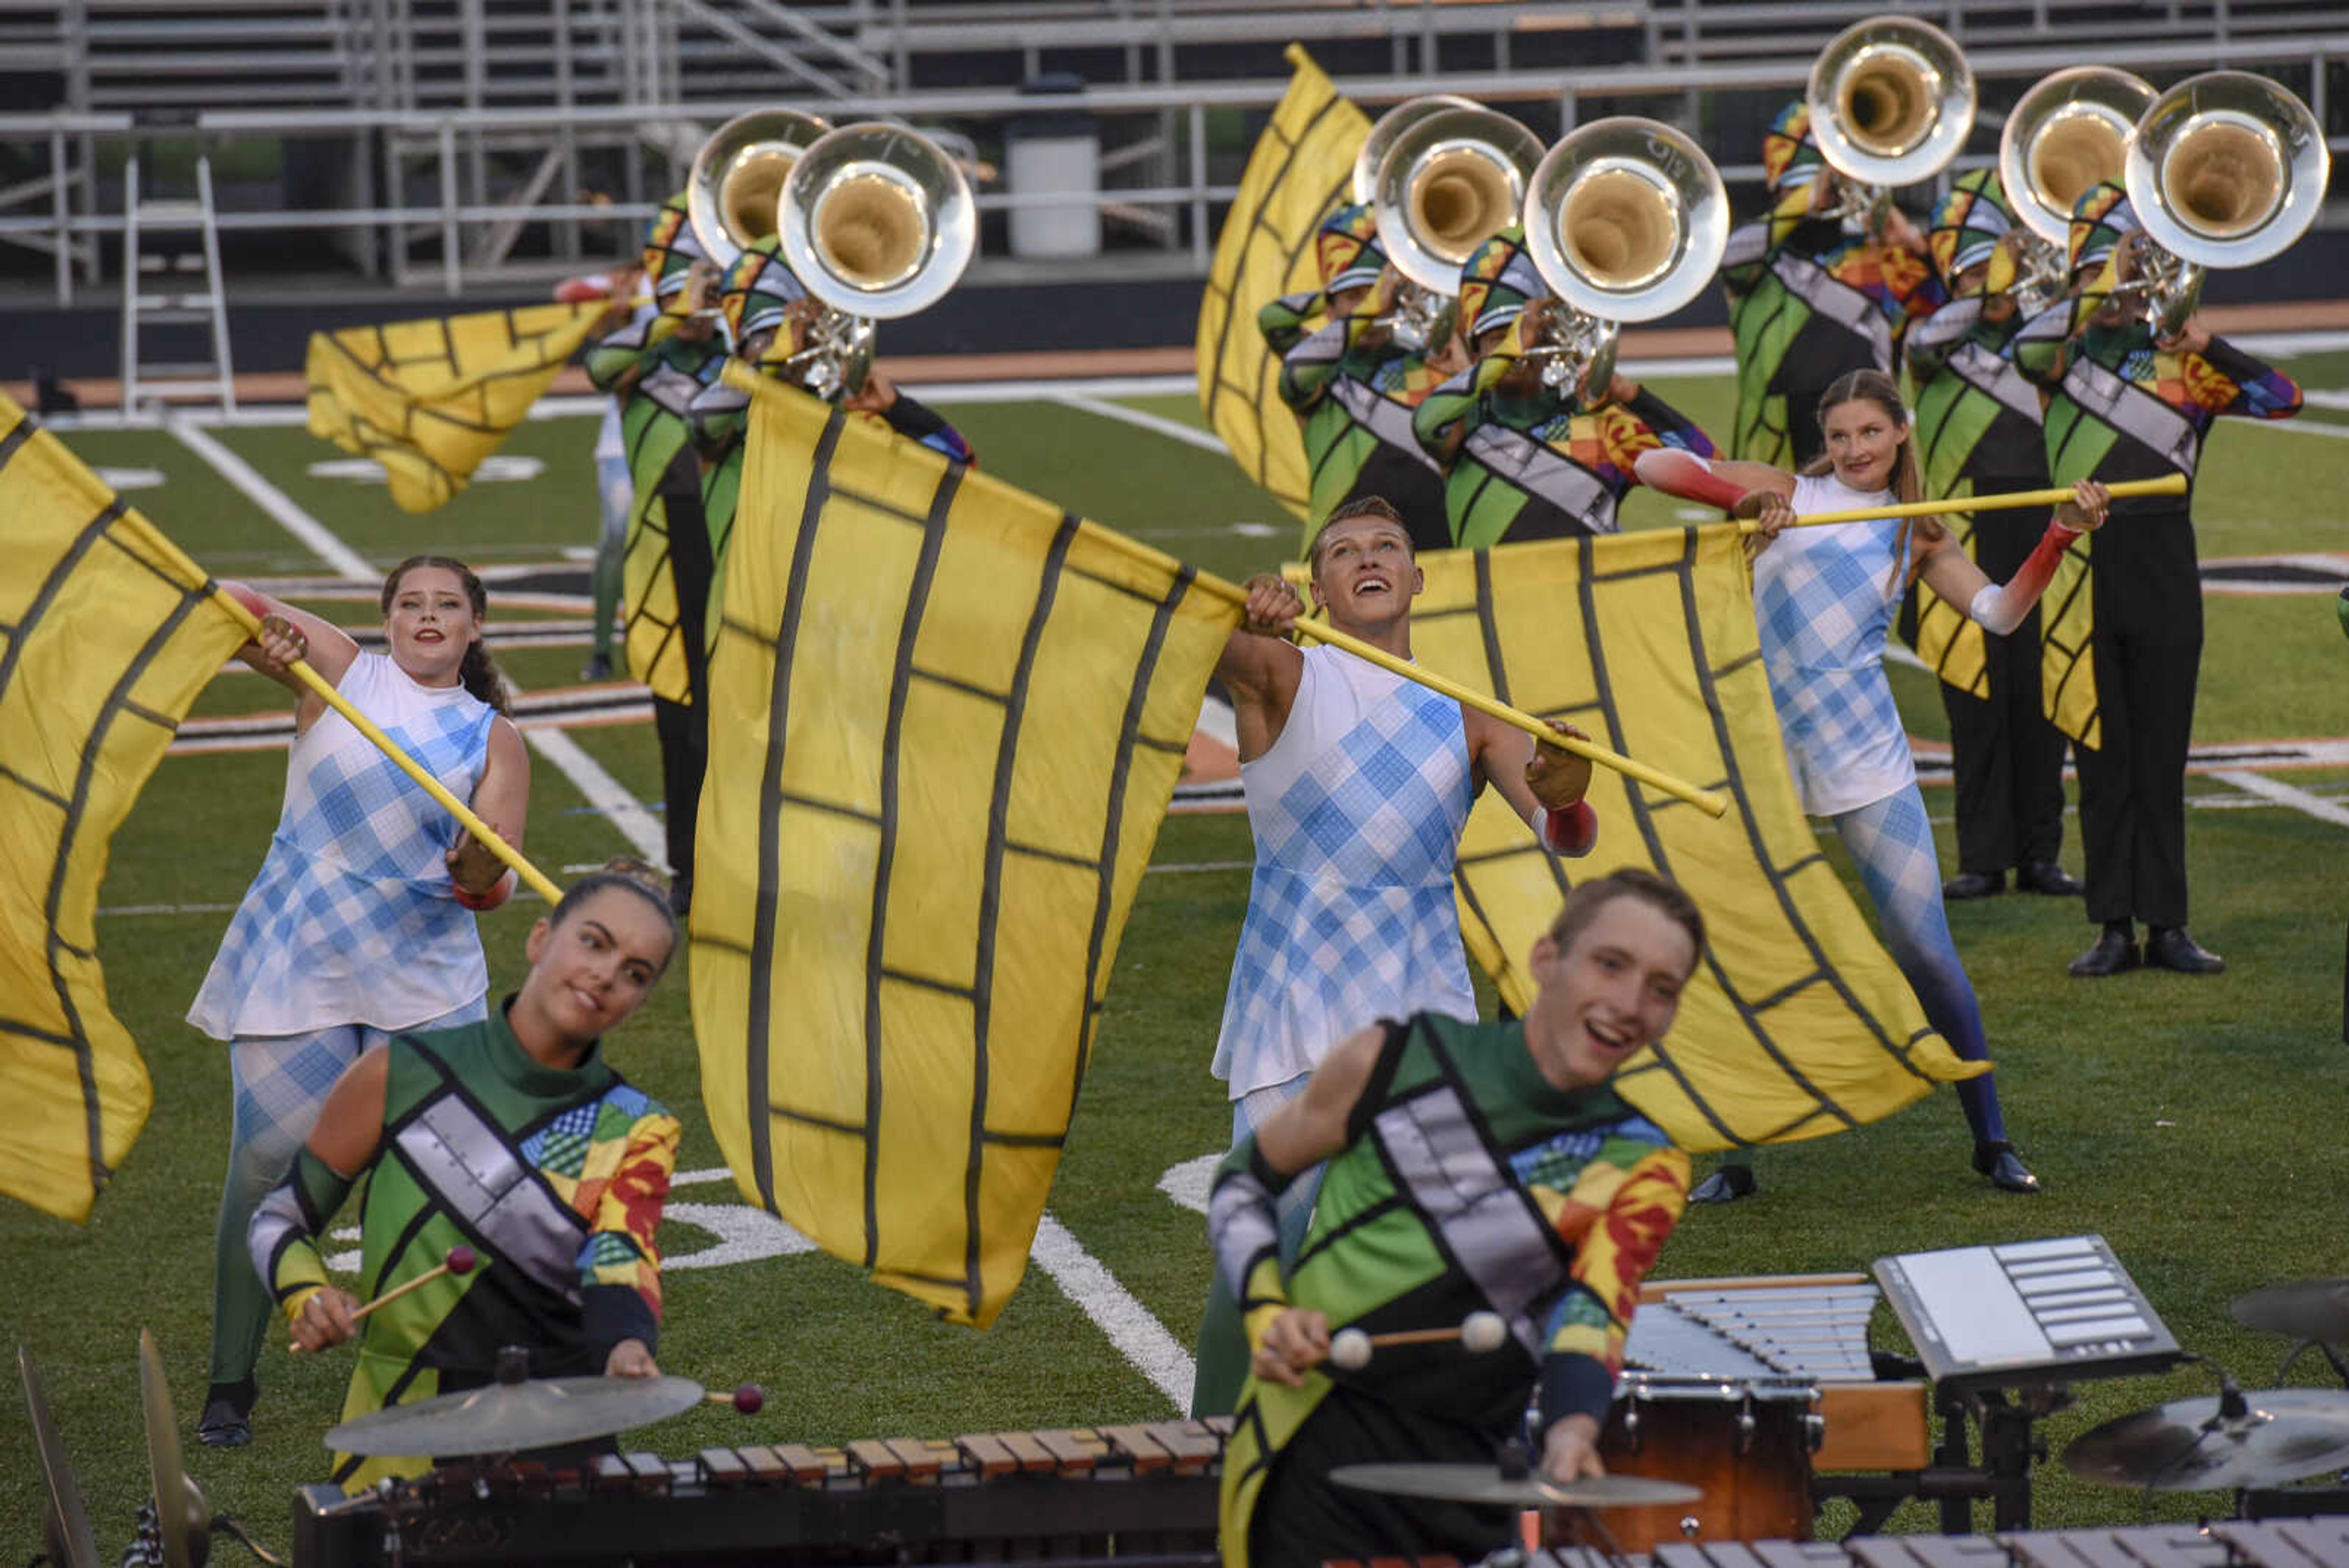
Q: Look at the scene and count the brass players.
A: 8